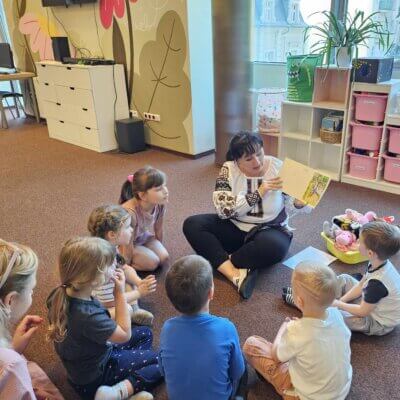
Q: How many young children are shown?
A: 7